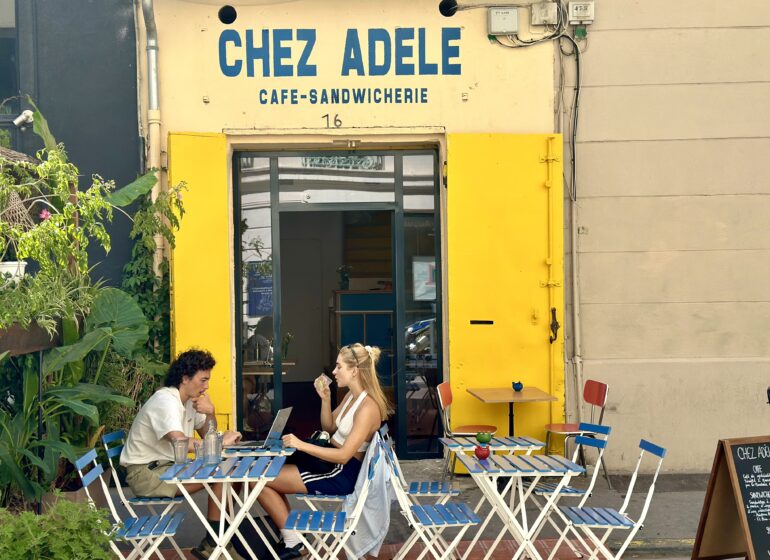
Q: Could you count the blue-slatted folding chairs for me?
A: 8